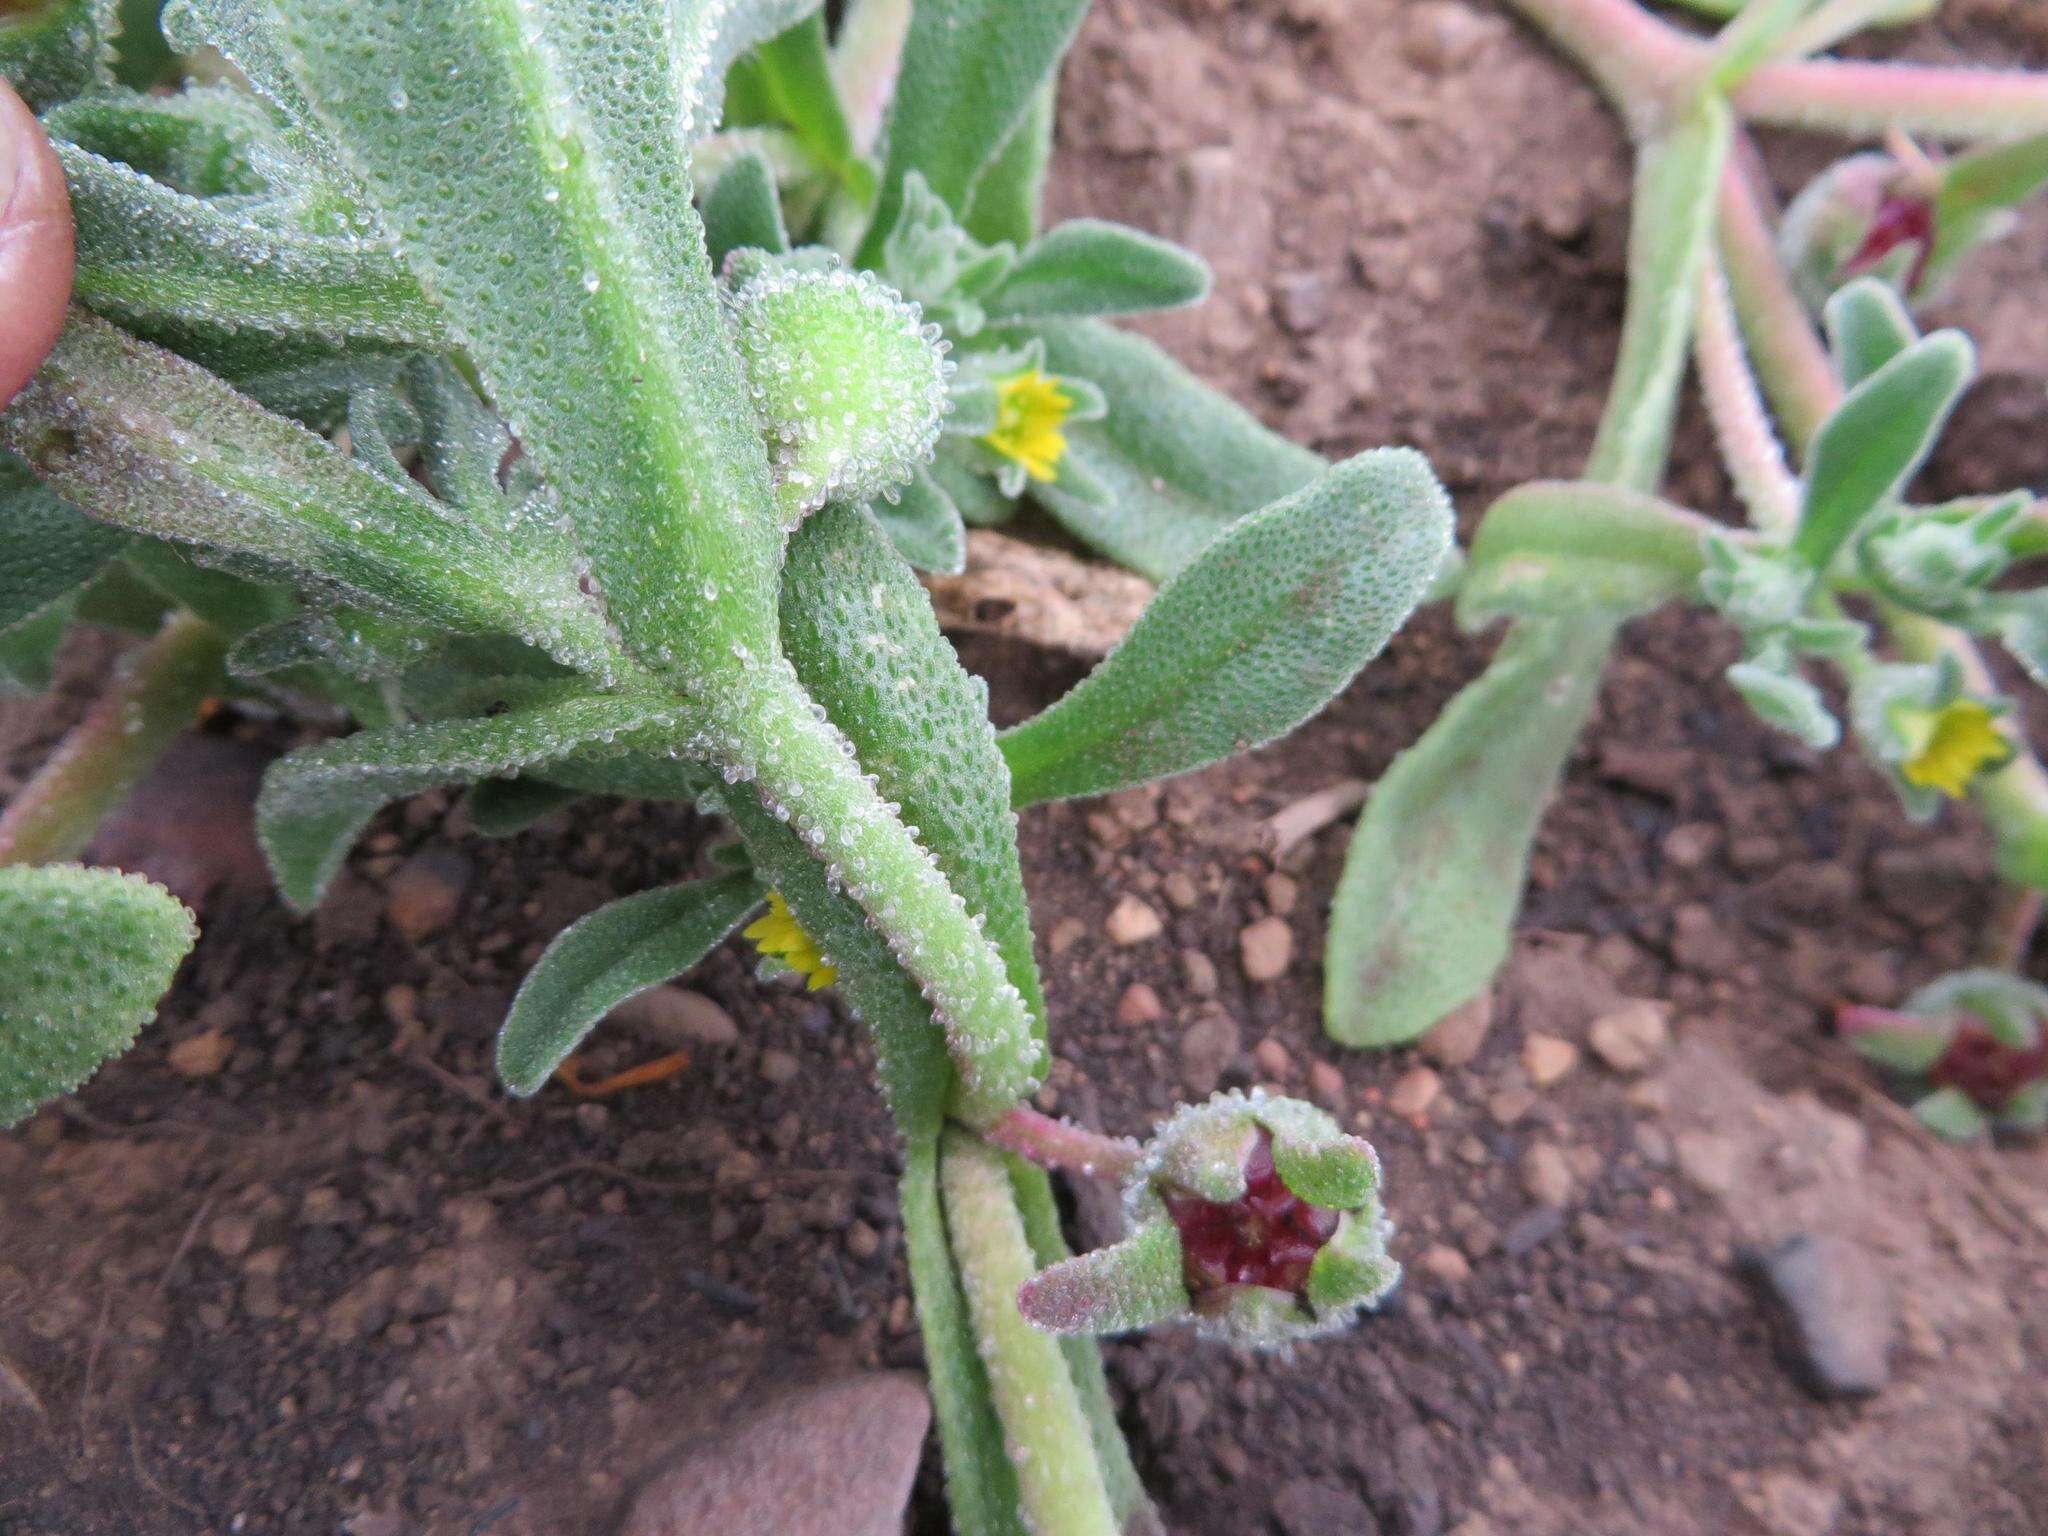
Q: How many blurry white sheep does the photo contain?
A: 0